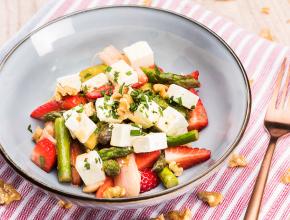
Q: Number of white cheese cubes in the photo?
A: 12